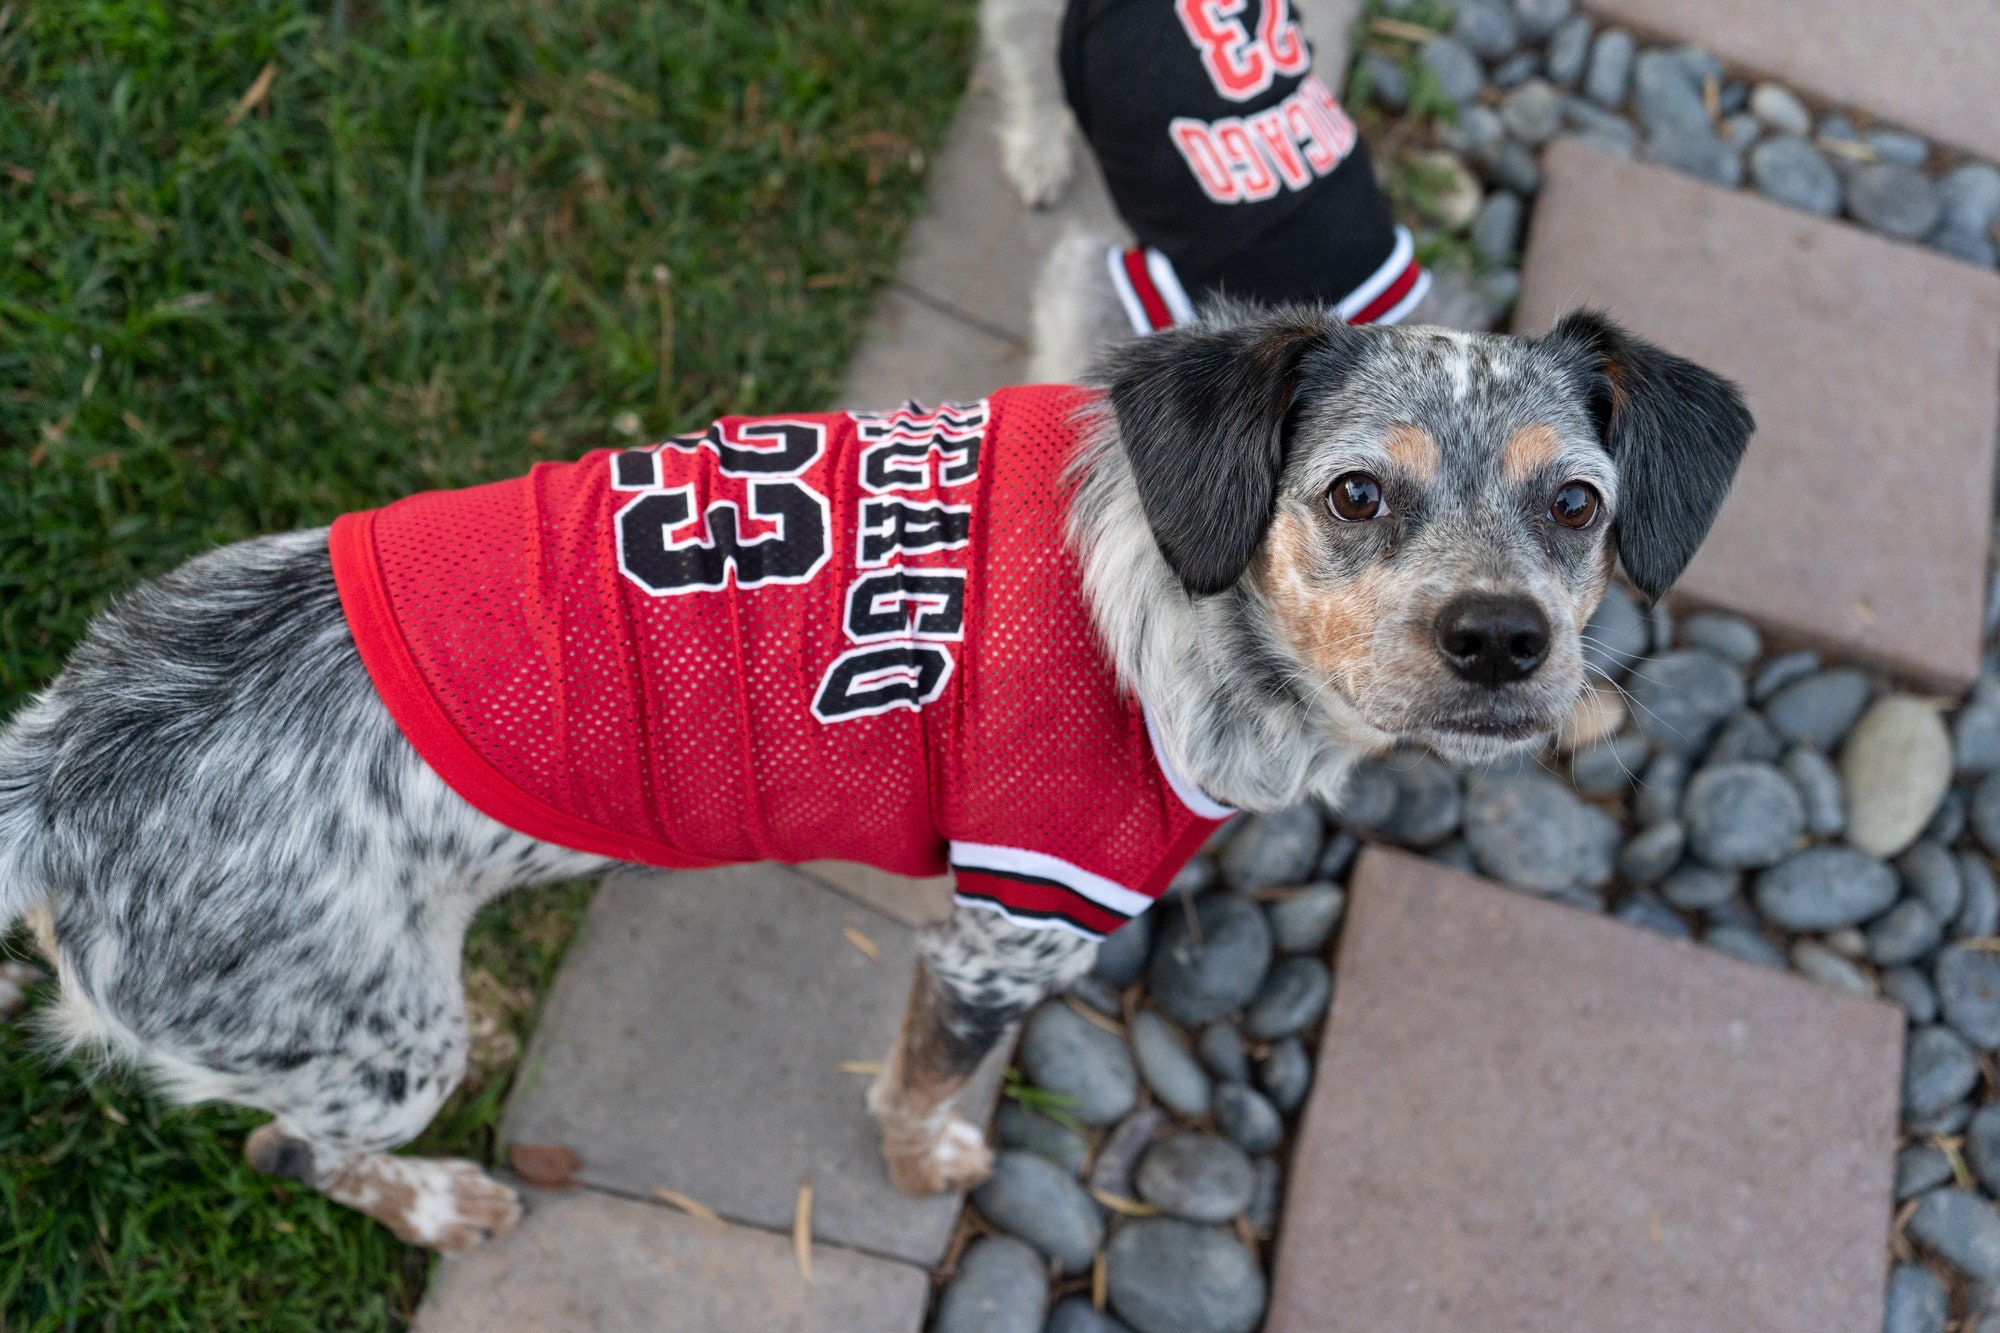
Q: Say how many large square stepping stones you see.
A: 3